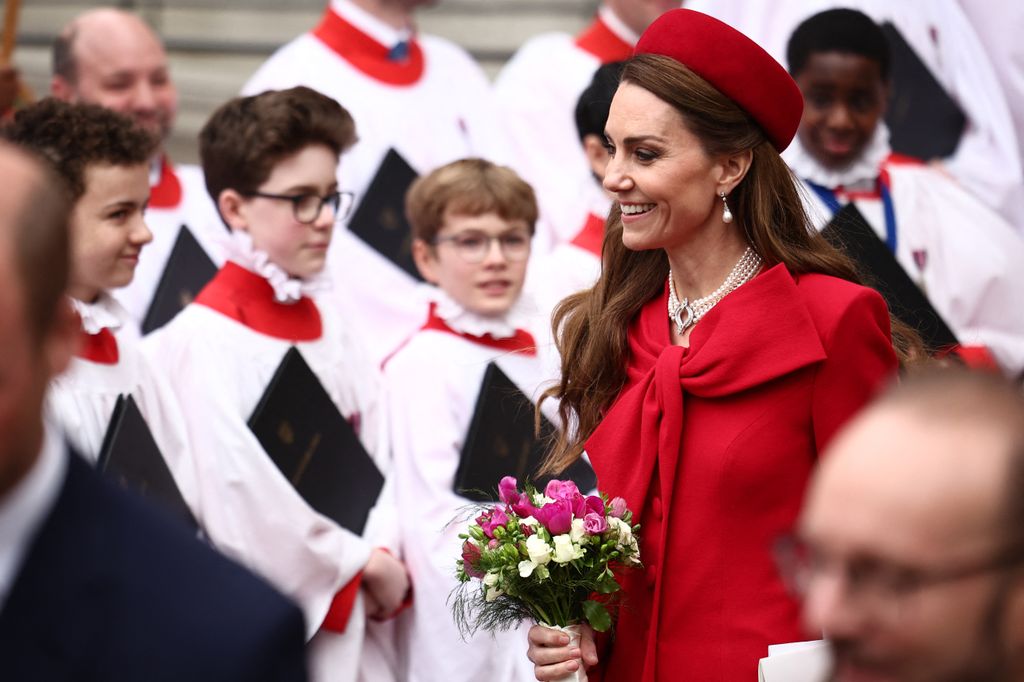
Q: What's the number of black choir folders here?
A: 7